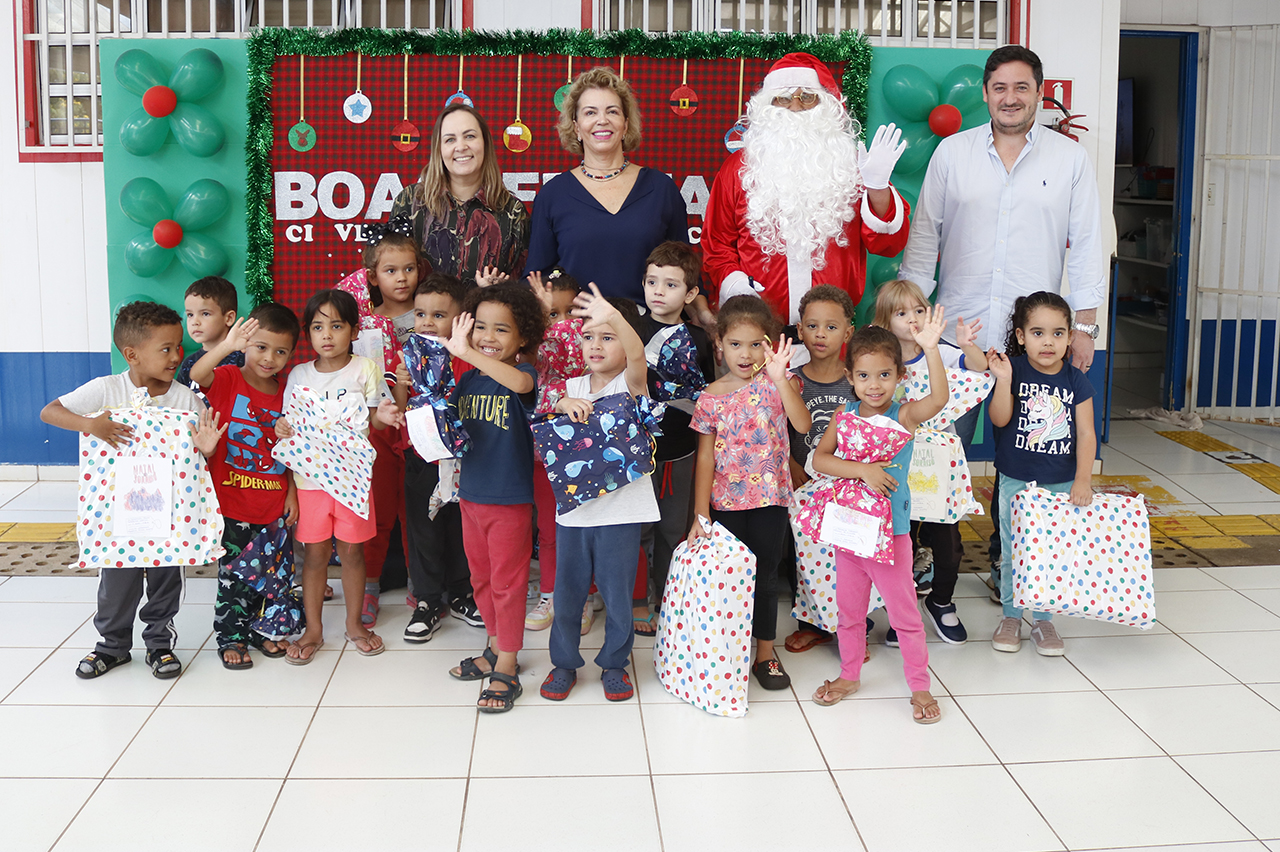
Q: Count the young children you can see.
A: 15